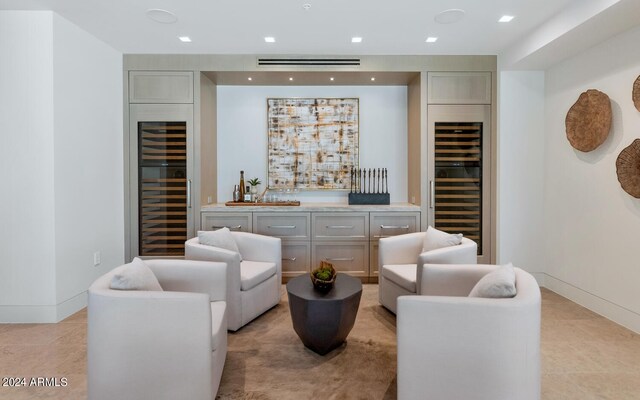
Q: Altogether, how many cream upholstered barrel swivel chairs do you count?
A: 4